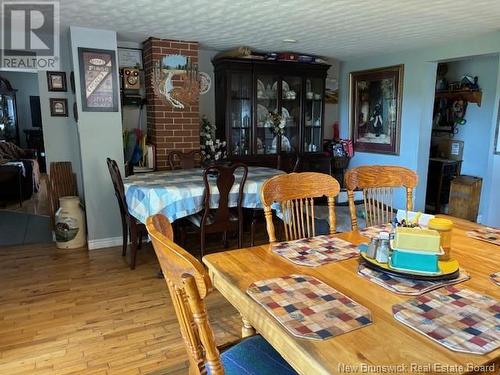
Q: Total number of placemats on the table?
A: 7